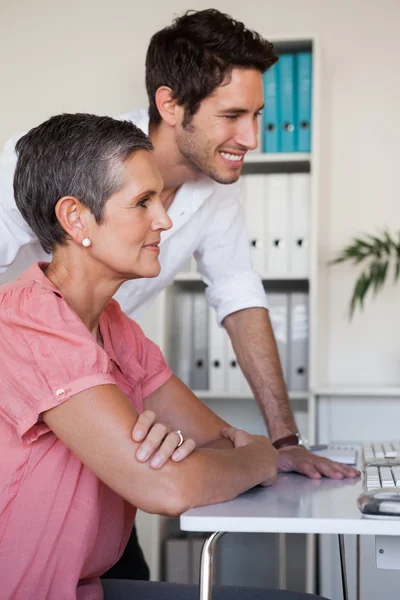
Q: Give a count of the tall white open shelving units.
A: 1